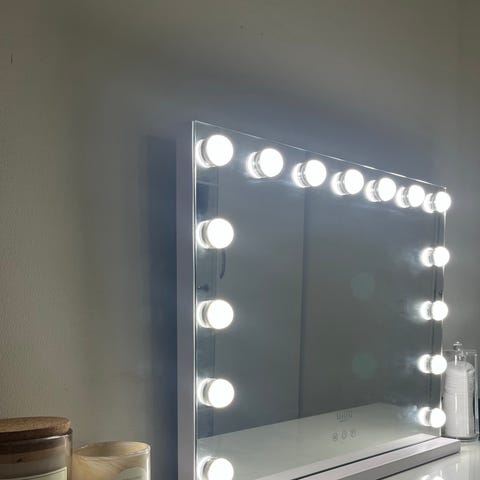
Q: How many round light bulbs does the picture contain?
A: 15